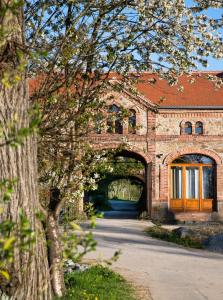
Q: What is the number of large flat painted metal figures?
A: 0